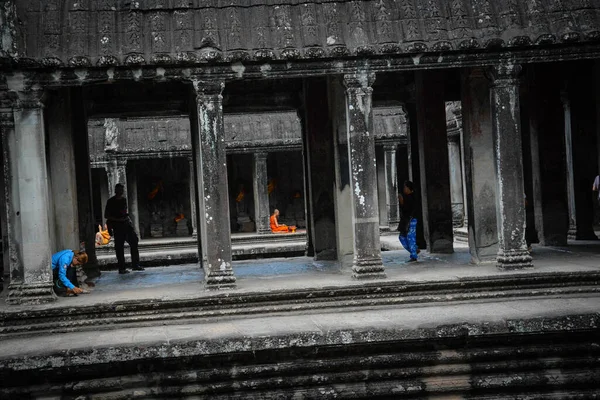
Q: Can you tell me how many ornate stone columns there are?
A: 4